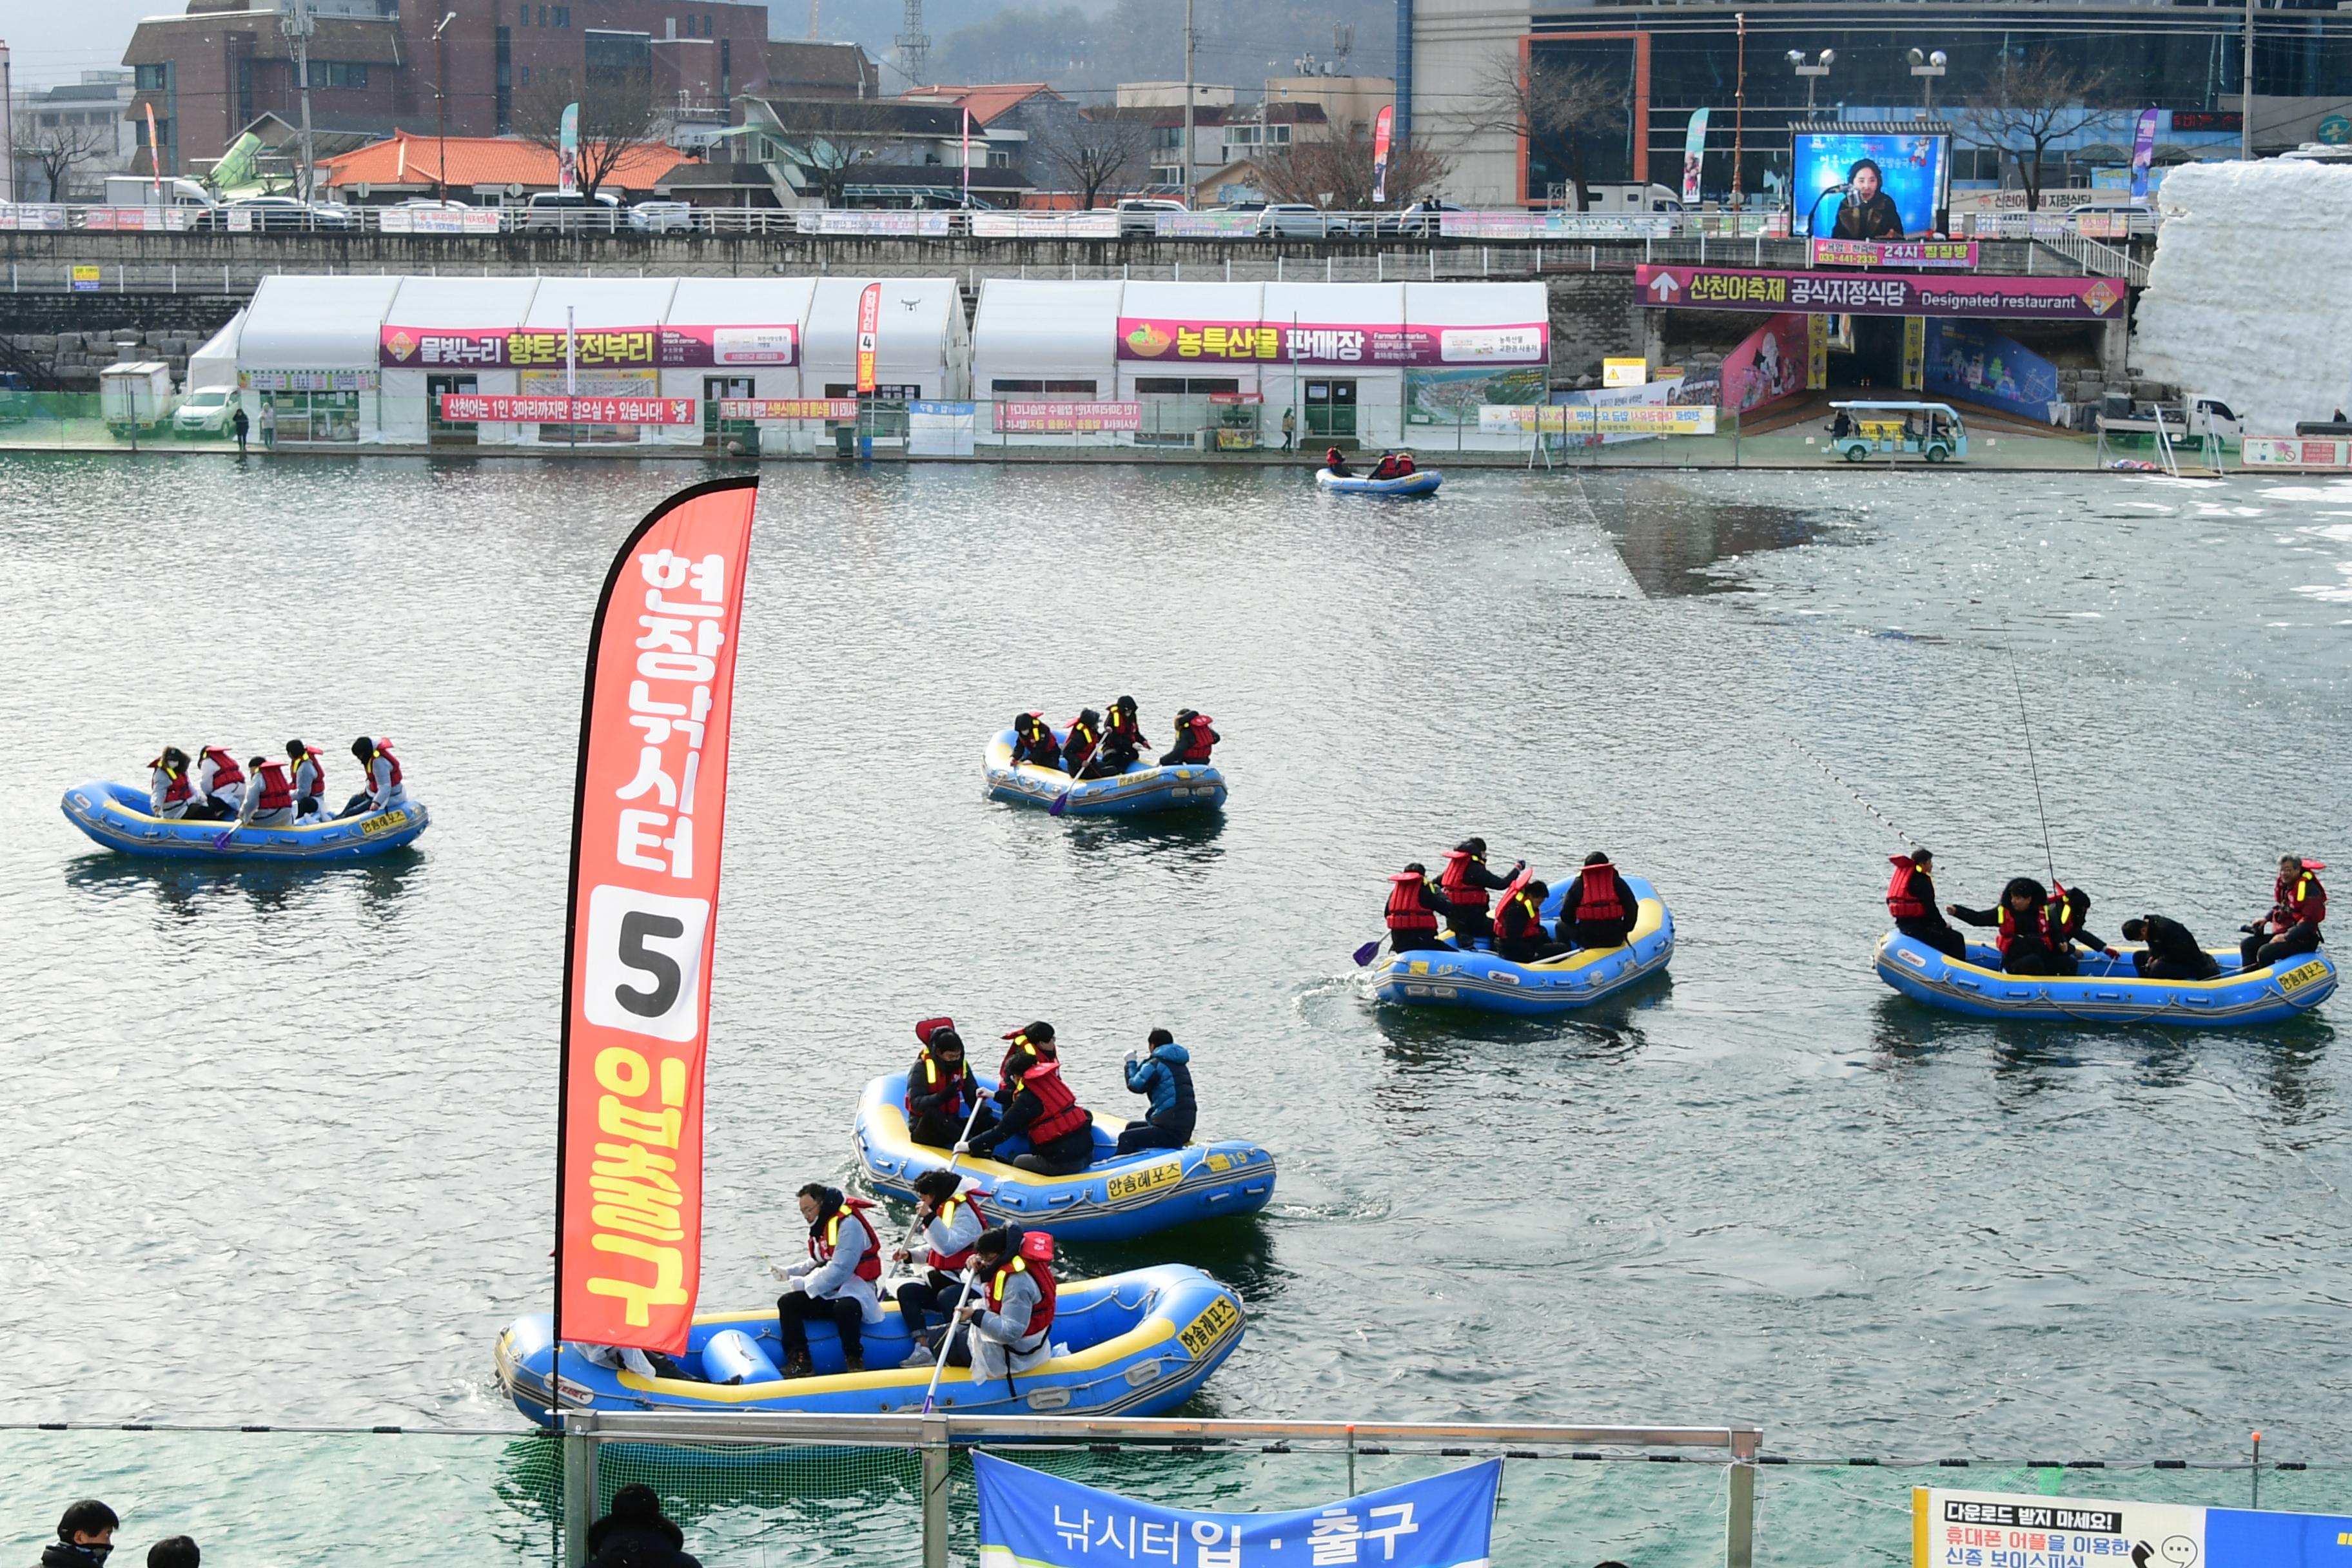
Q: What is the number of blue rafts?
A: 7